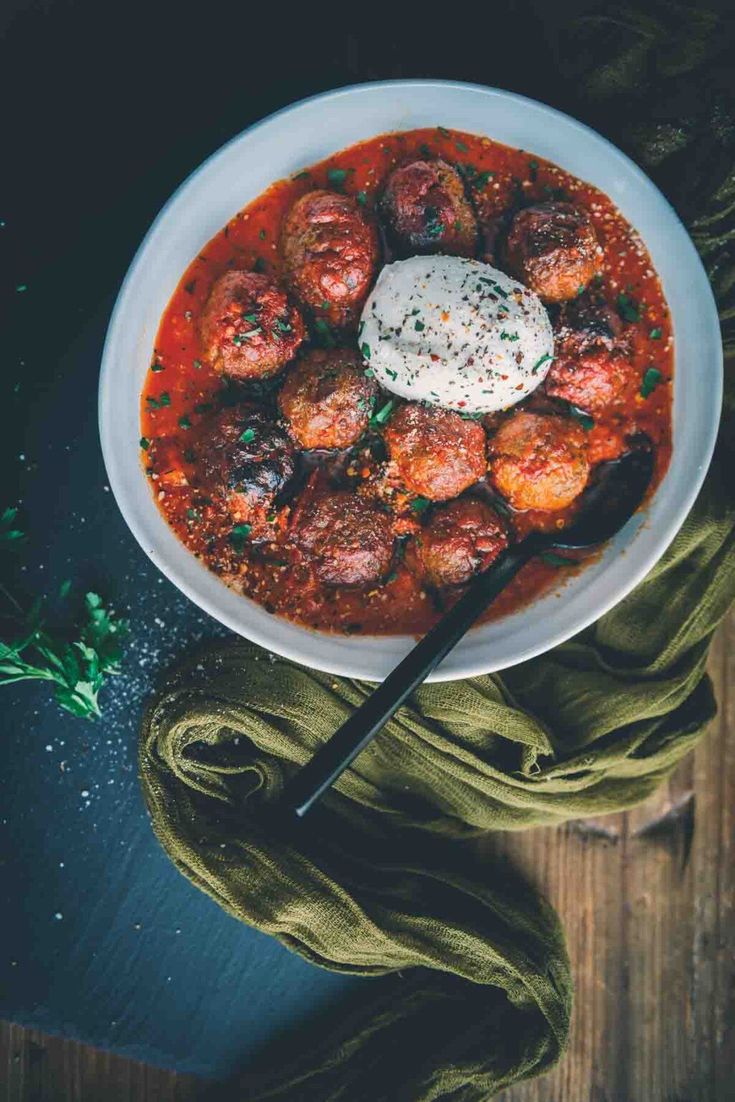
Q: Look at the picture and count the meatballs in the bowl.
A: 11